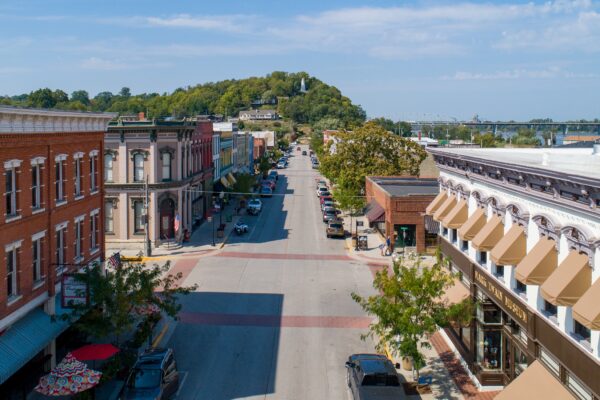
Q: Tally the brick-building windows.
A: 10